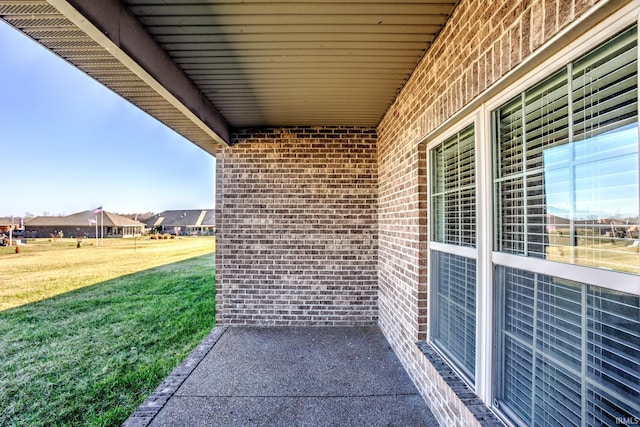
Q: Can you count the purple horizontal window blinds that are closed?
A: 0